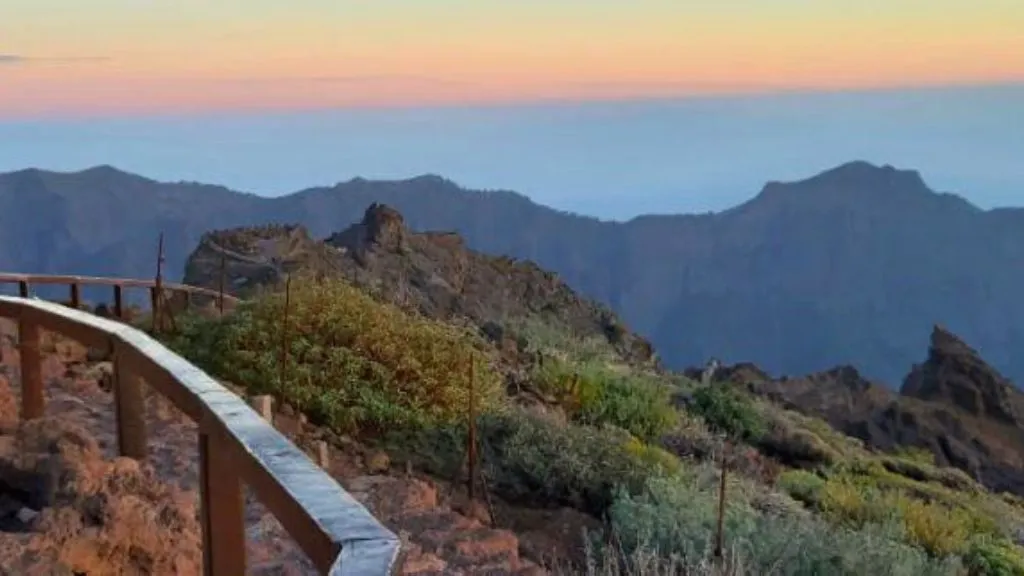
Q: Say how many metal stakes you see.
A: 5